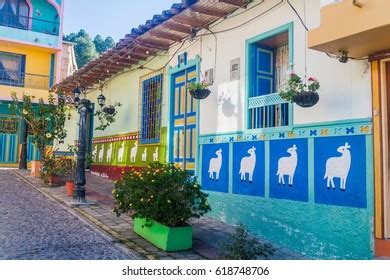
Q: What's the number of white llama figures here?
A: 11